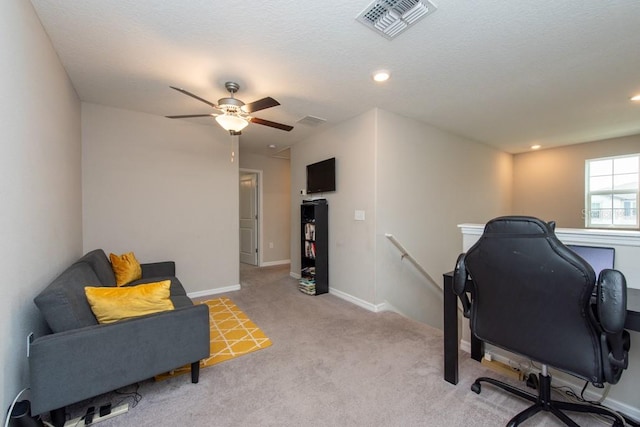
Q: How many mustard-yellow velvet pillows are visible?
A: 2